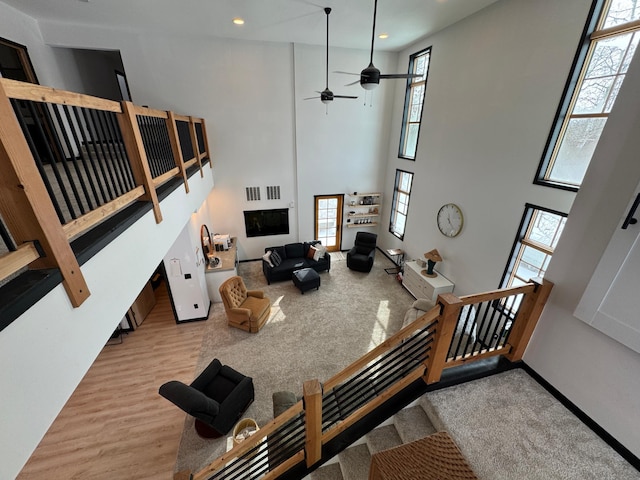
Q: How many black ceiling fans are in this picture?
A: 2